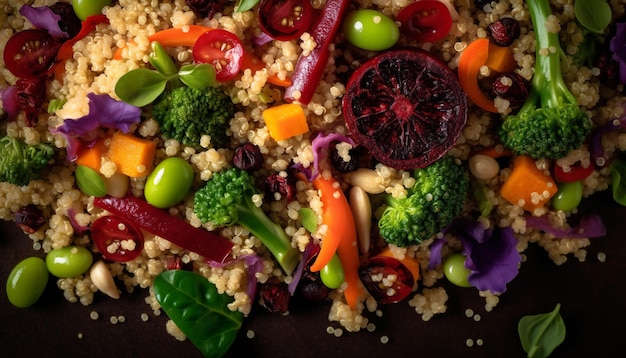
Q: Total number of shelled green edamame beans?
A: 8